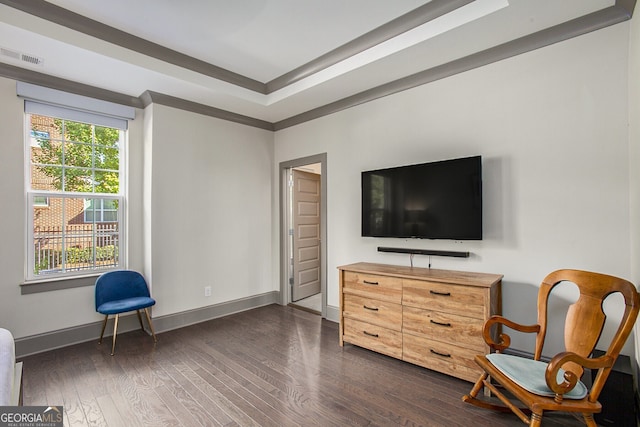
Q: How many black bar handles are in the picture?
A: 6